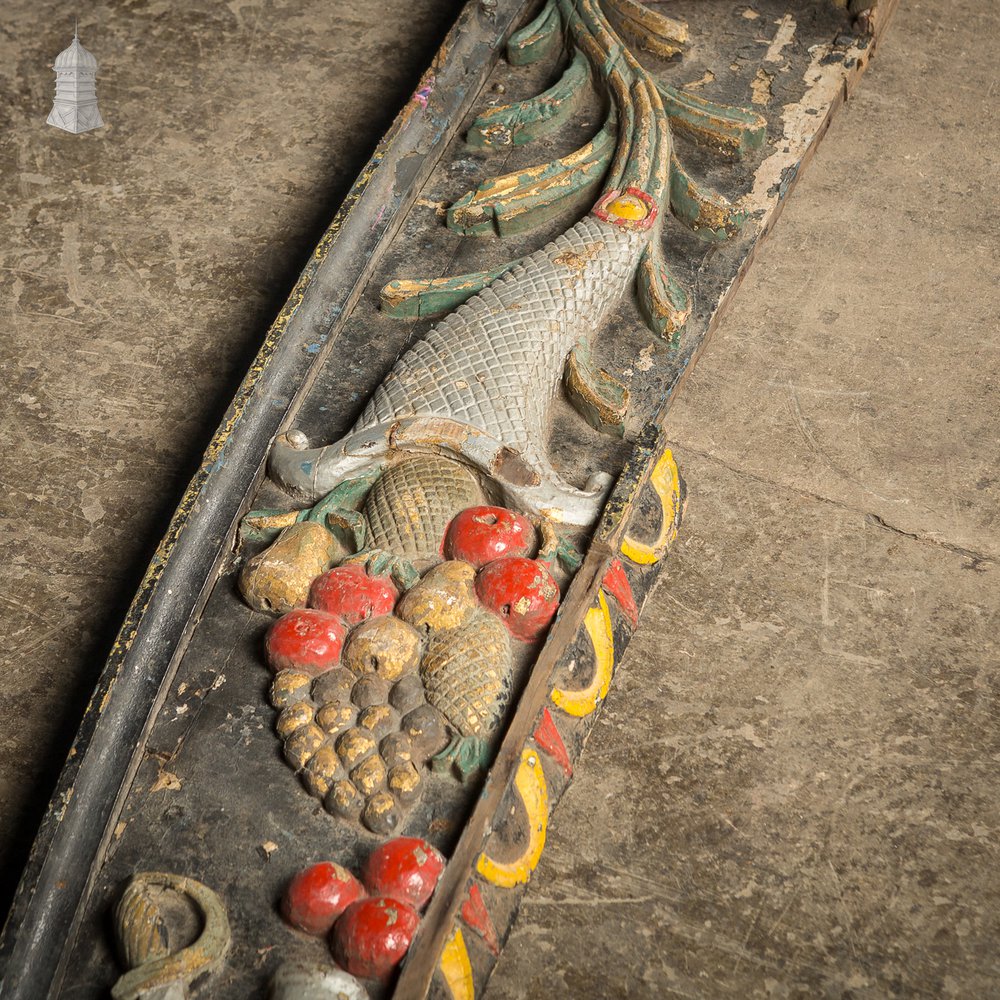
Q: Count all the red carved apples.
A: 7